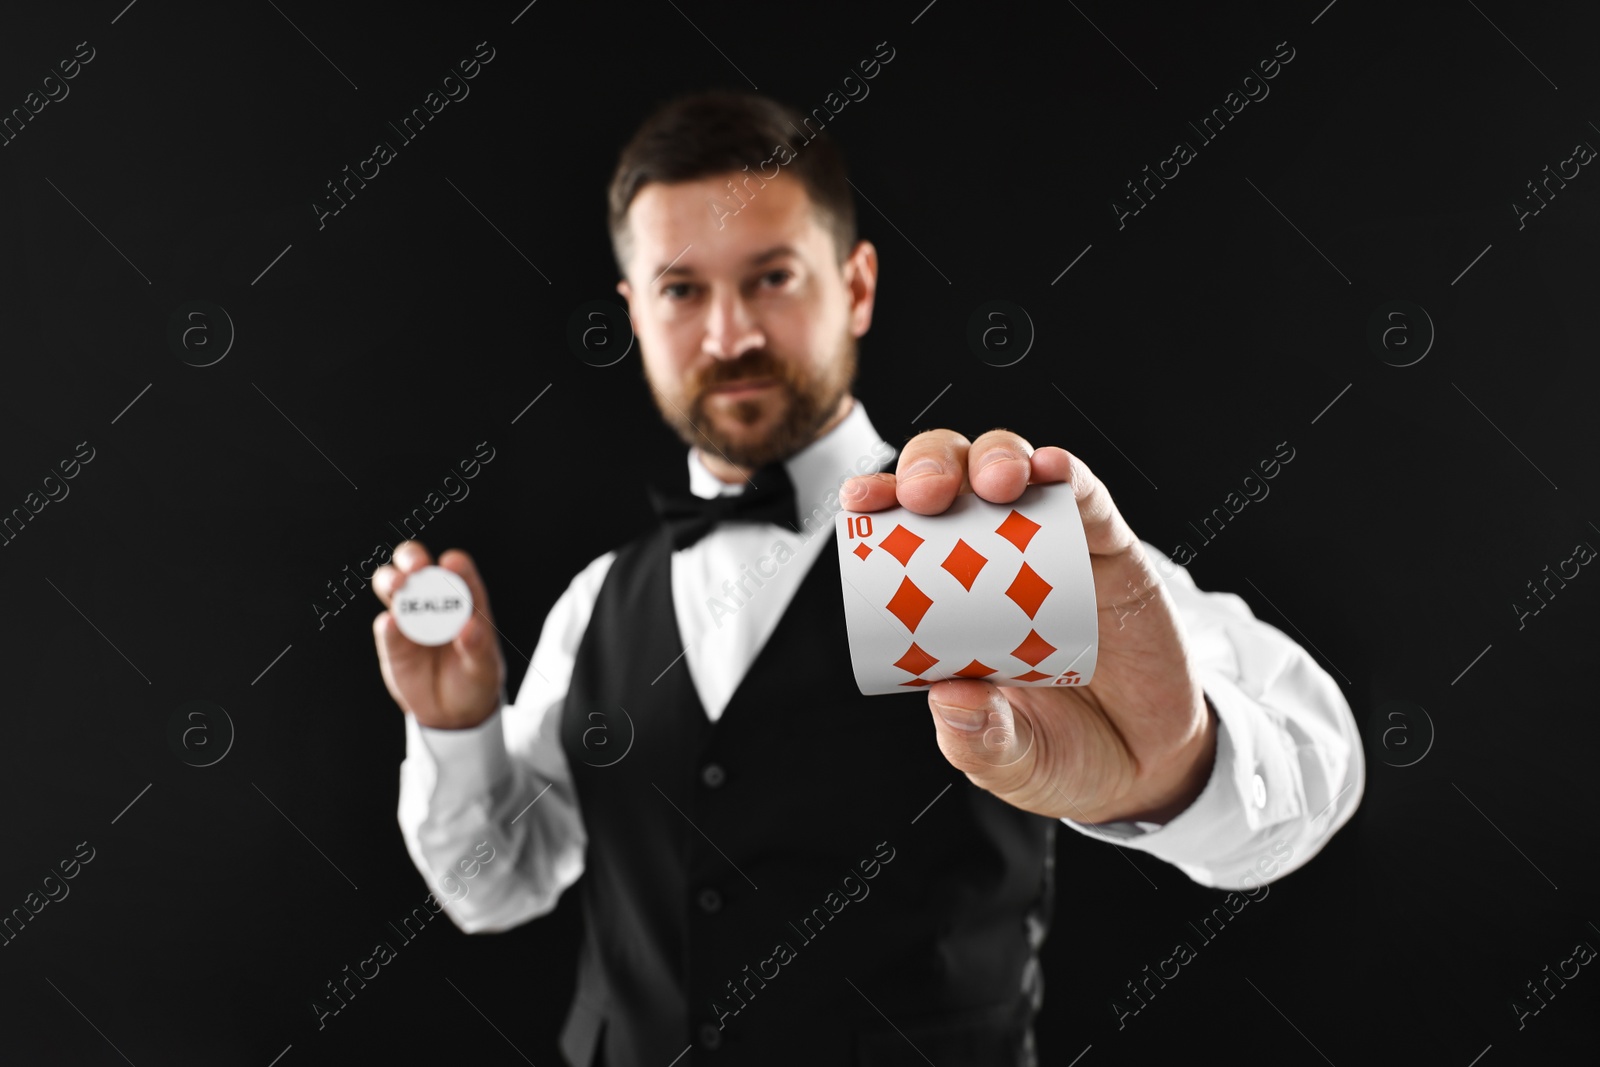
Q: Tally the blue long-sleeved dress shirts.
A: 0